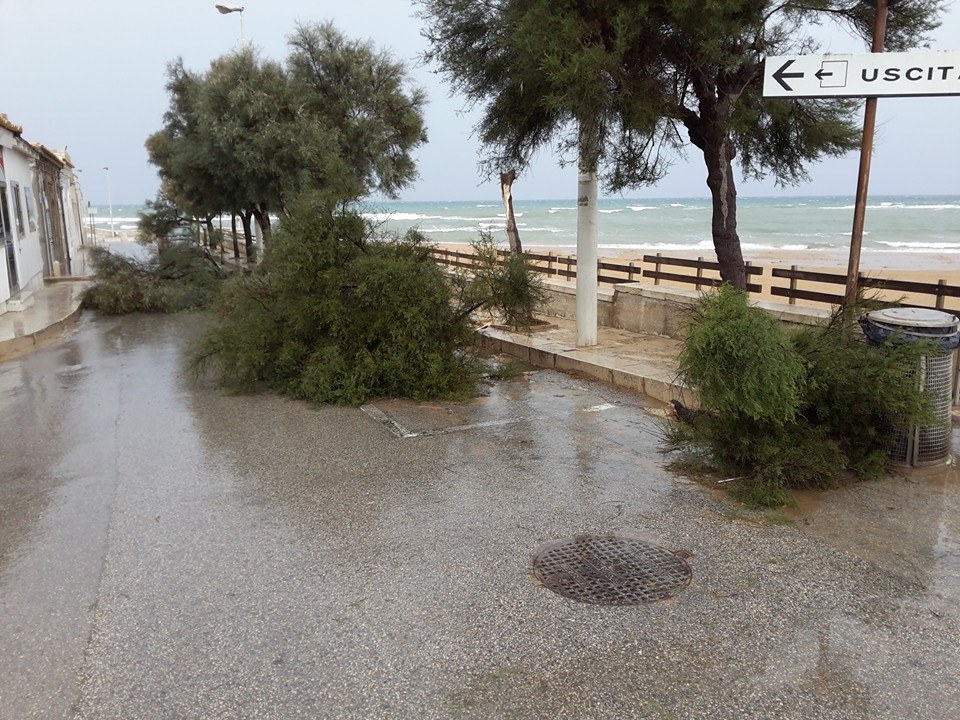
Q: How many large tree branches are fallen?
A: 3